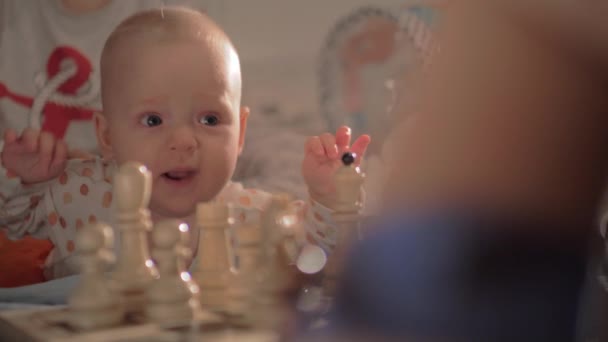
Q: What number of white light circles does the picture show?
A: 1